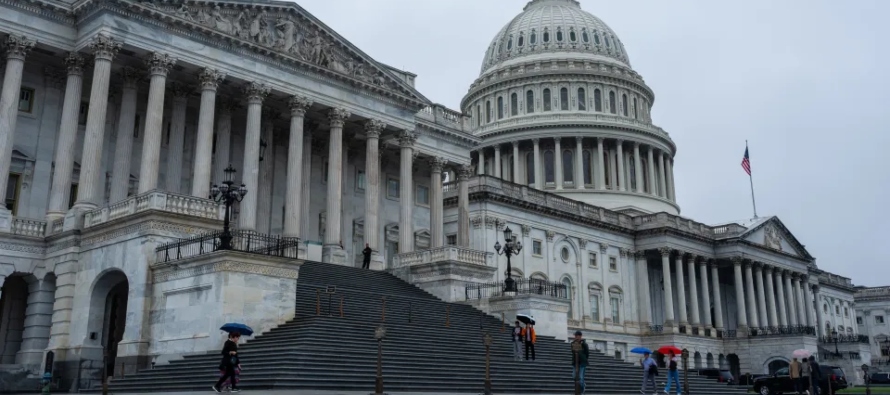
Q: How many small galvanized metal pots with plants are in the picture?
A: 0